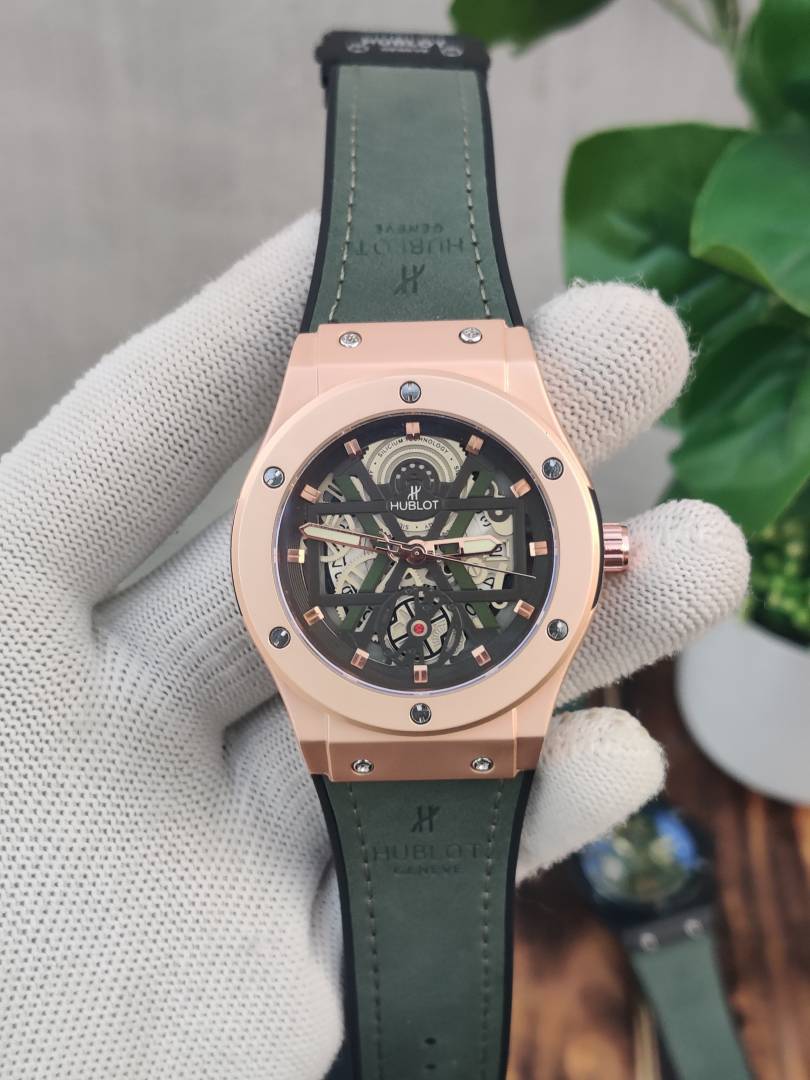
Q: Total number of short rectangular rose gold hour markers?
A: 12